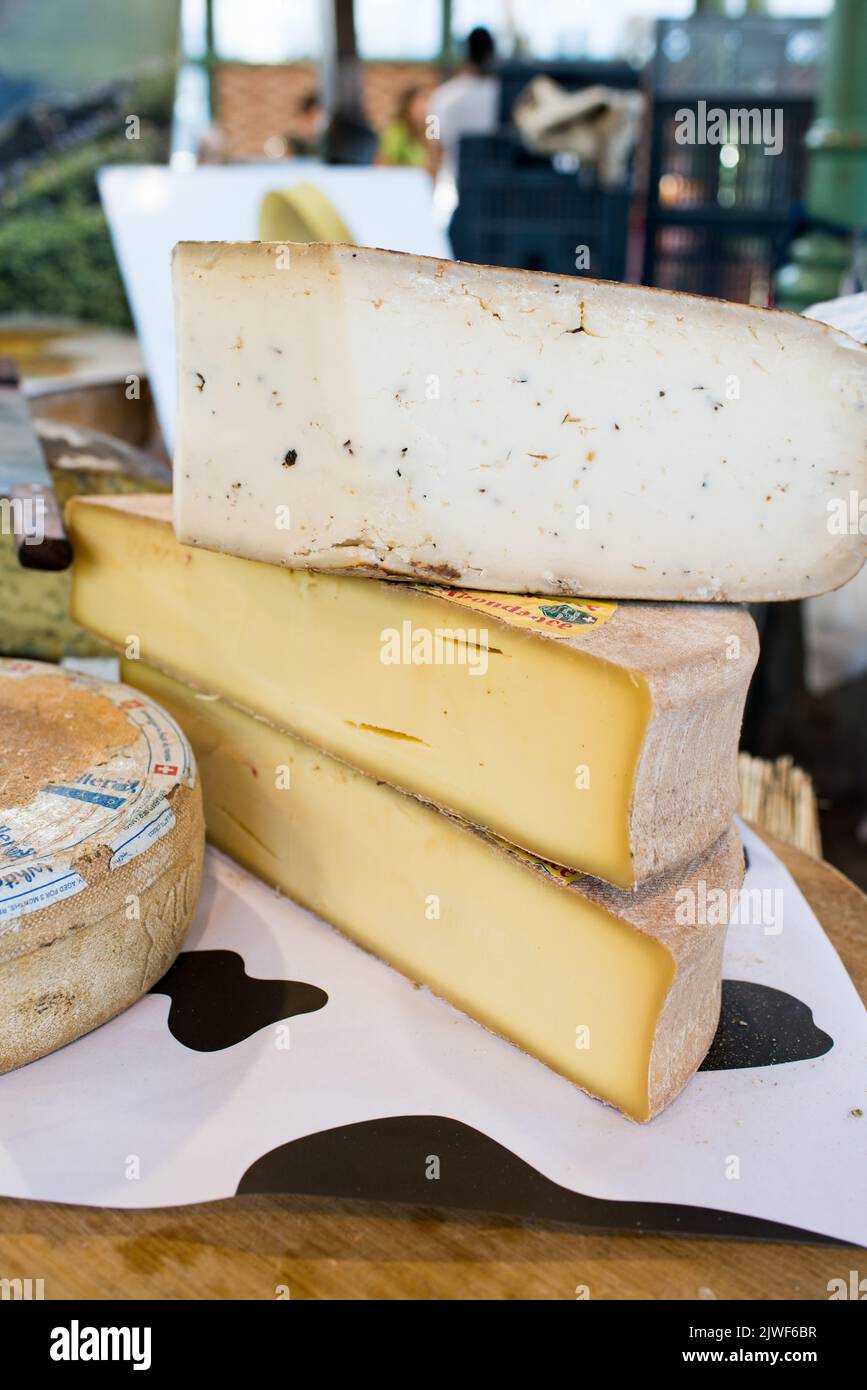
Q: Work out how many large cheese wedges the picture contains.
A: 3